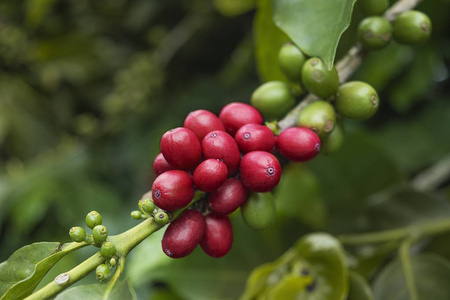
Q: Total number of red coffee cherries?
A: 13